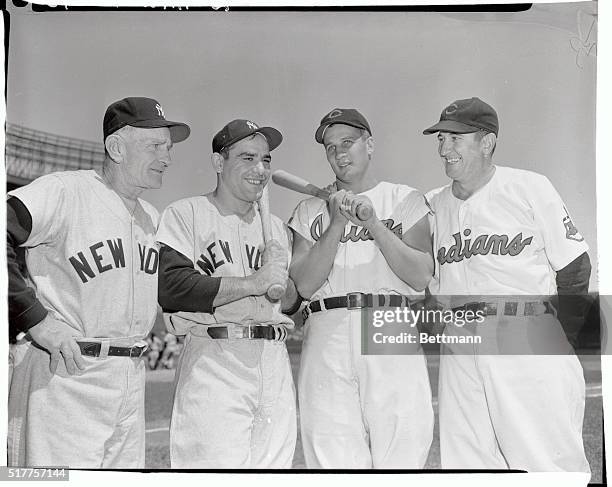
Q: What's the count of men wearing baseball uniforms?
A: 4